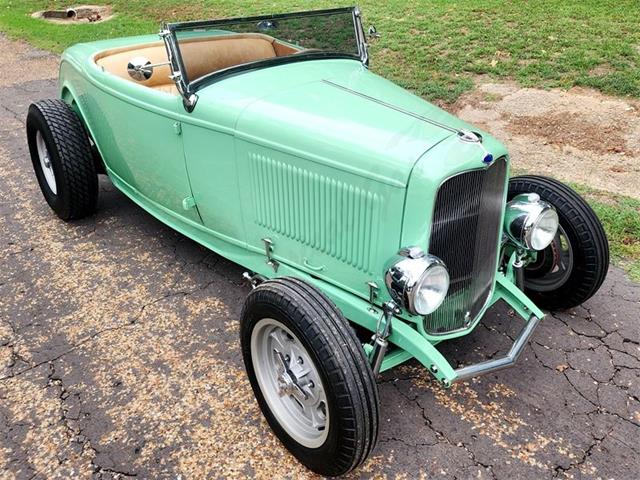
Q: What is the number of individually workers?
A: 0